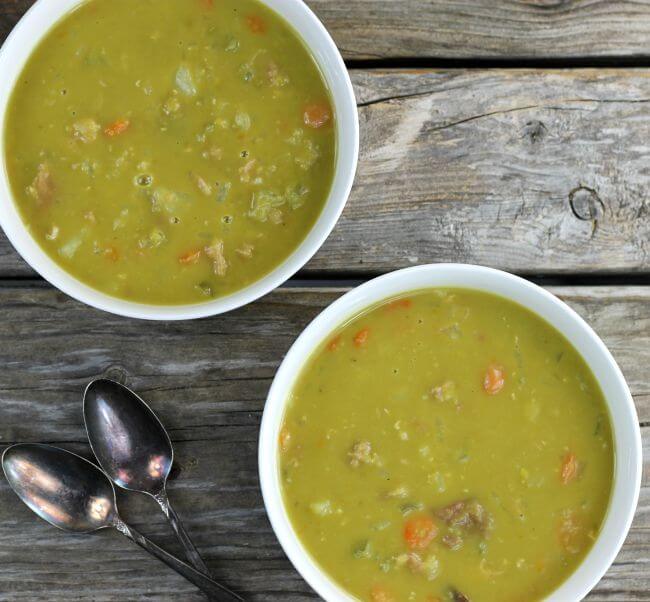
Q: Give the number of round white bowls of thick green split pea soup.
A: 2